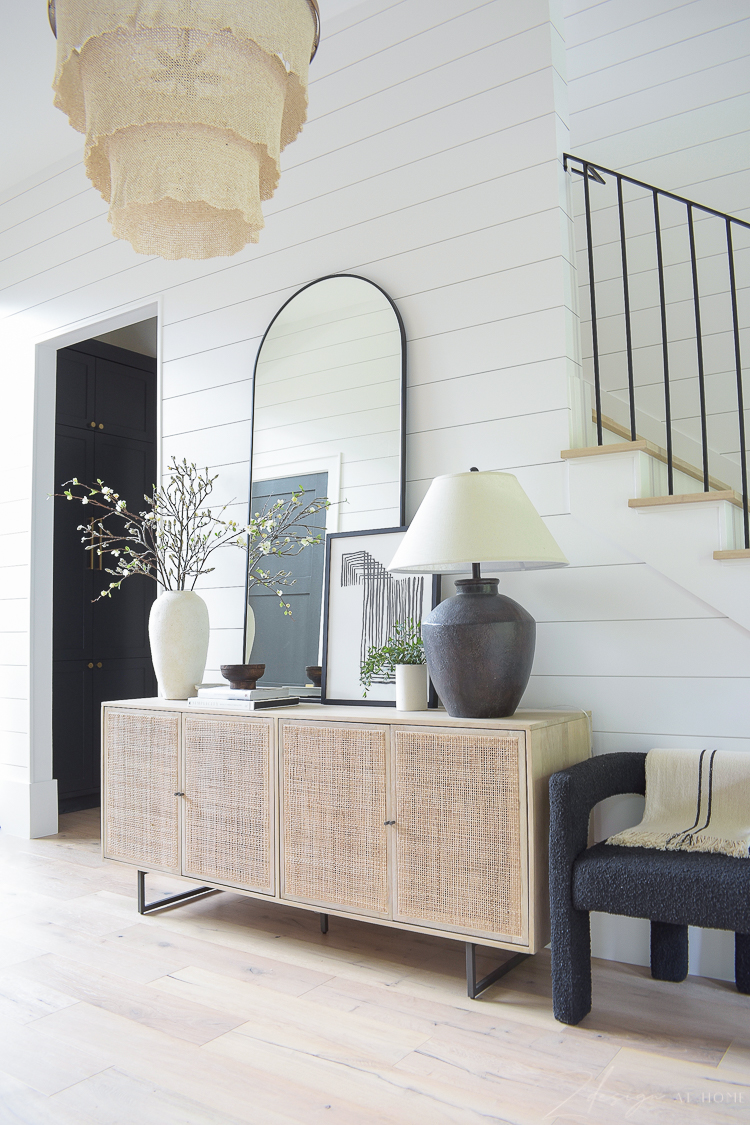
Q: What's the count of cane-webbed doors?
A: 4